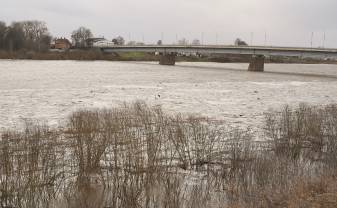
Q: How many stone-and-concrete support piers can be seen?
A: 2